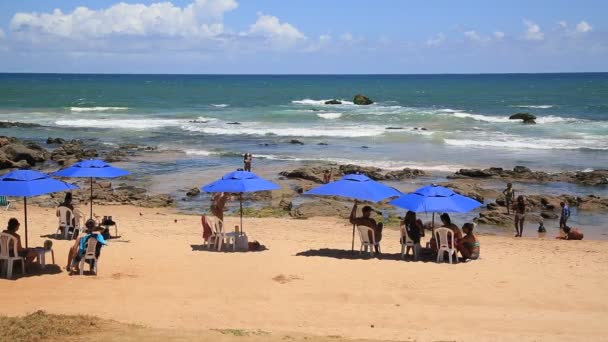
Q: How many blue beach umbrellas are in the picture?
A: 5